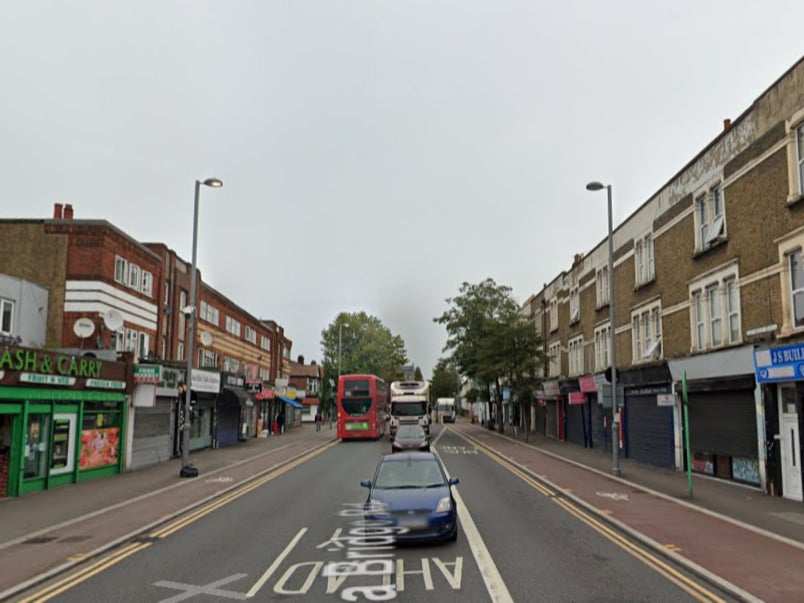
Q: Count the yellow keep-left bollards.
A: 0